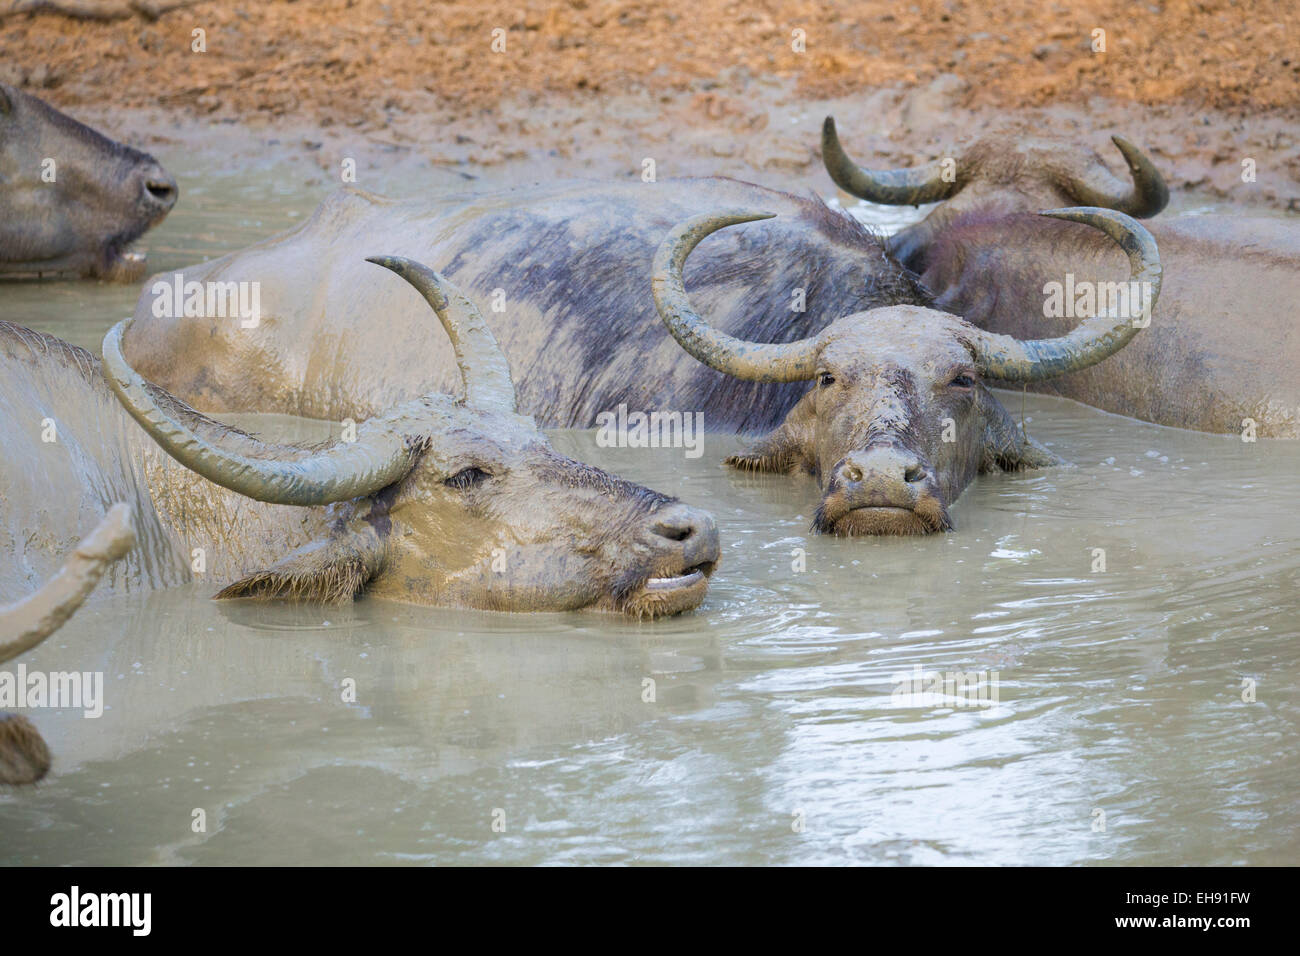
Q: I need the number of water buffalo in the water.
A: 5